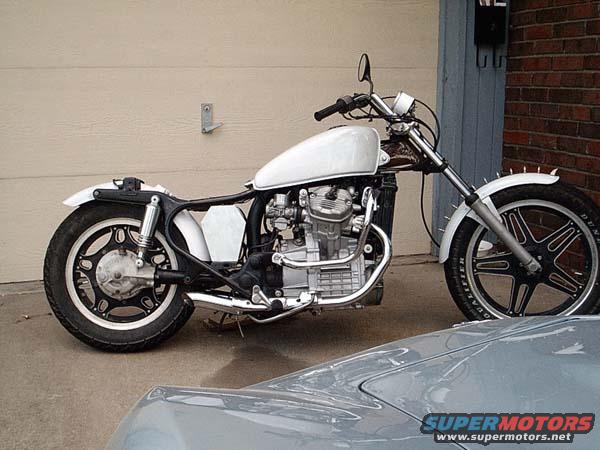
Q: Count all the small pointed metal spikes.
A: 11